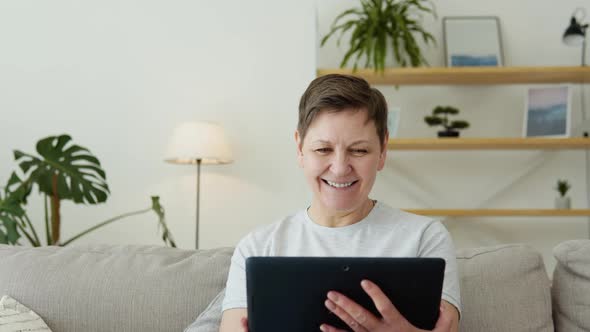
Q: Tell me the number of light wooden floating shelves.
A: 3